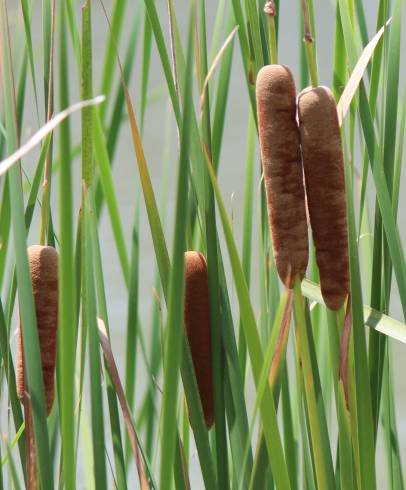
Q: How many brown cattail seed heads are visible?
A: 4